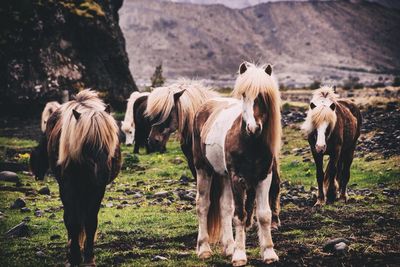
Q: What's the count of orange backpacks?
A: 0